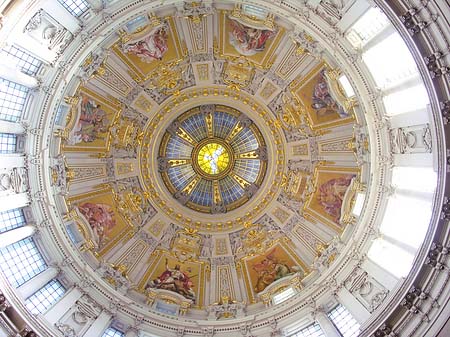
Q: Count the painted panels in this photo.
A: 8